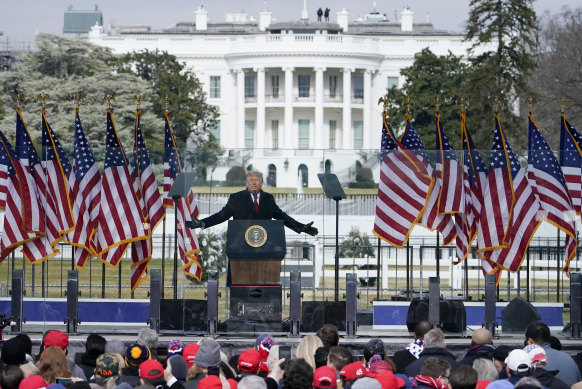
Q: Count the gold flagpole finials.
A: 13